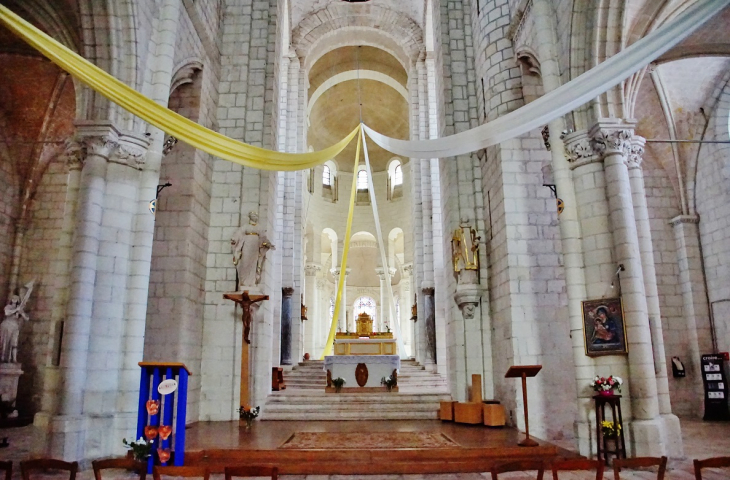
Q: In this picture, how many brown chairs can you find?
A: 9